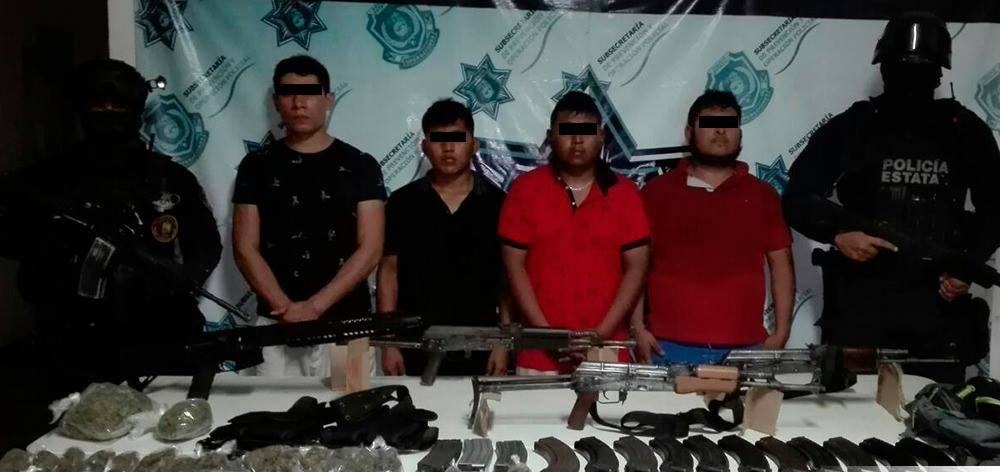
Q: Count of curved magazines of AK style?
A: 11